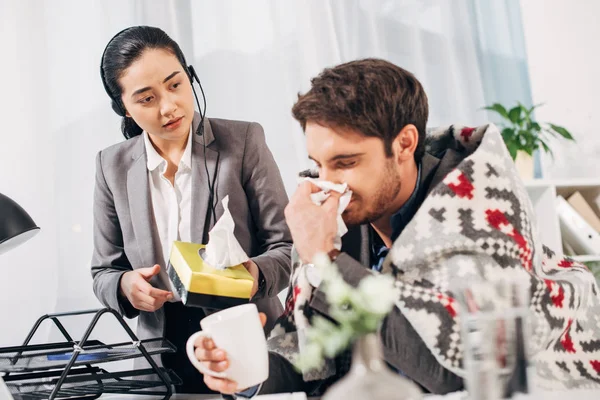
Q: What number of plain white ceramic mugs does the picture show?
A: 1